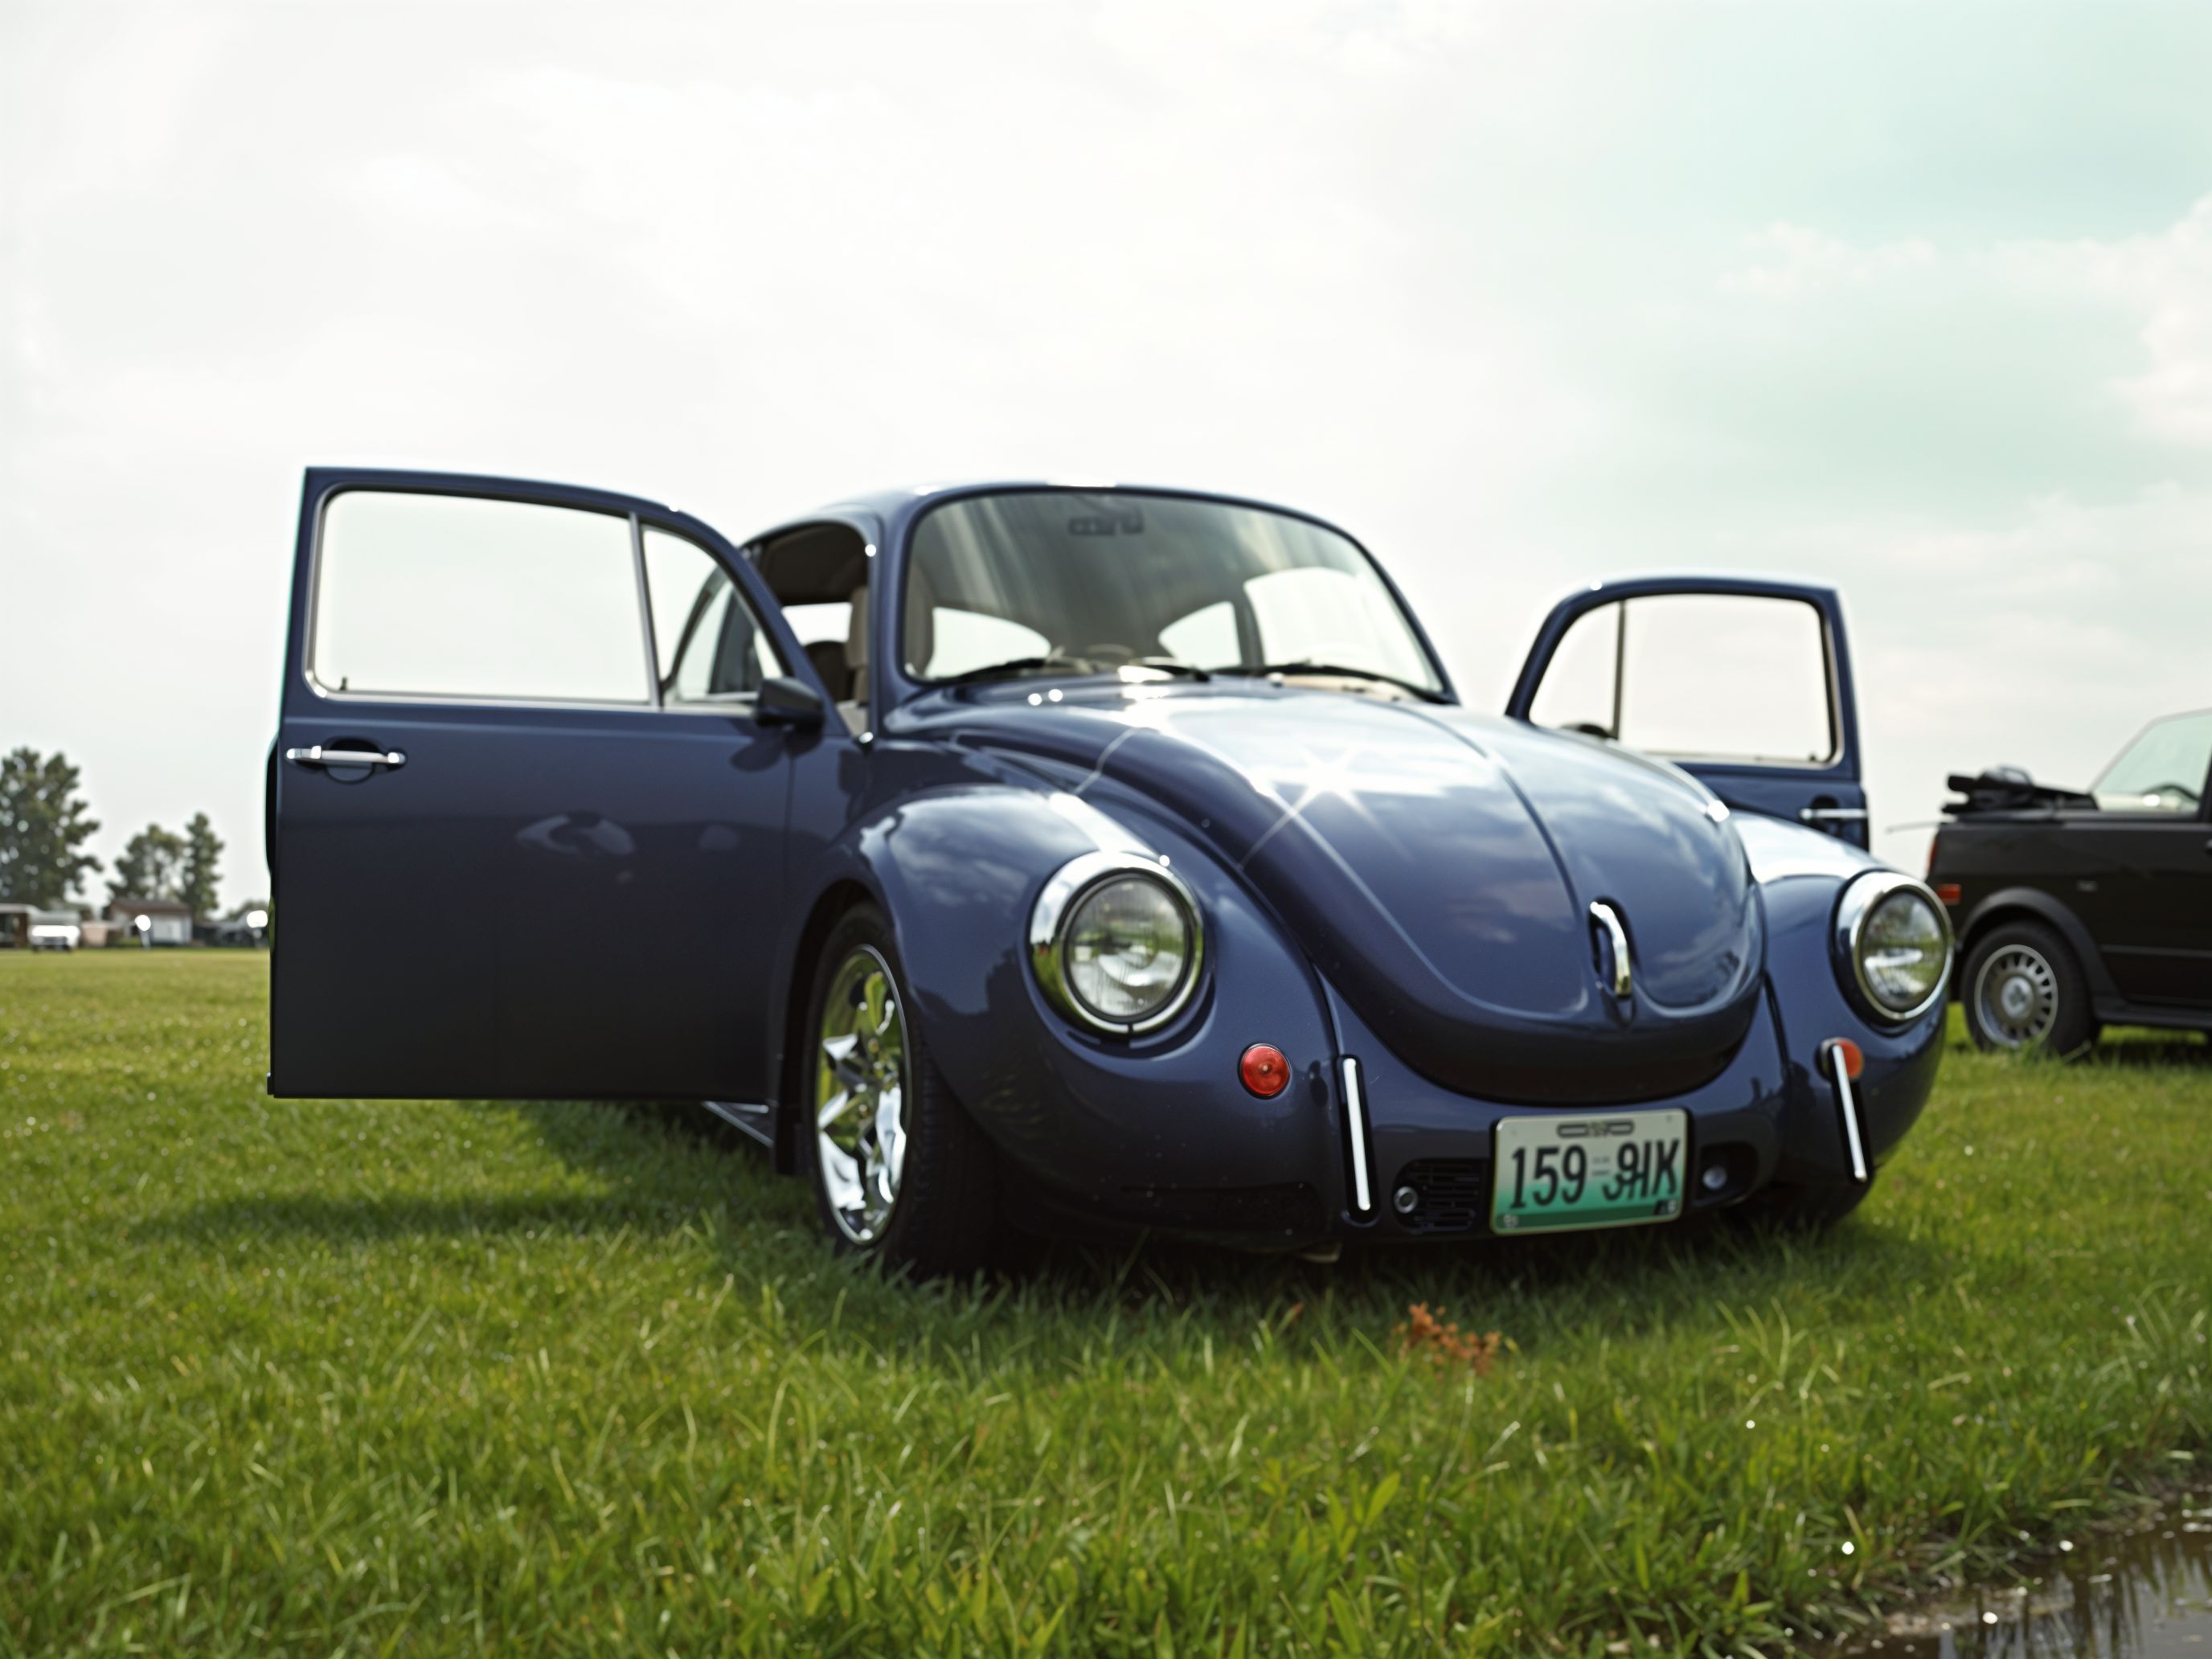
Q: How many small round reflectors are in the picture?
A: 2